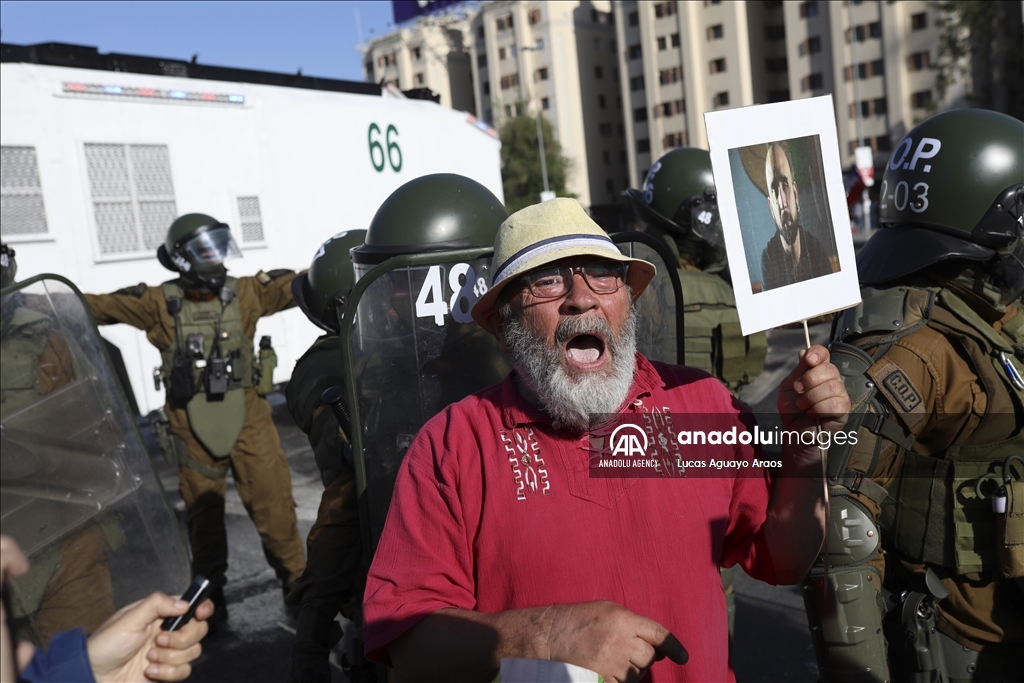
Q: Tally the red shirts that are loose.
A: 1